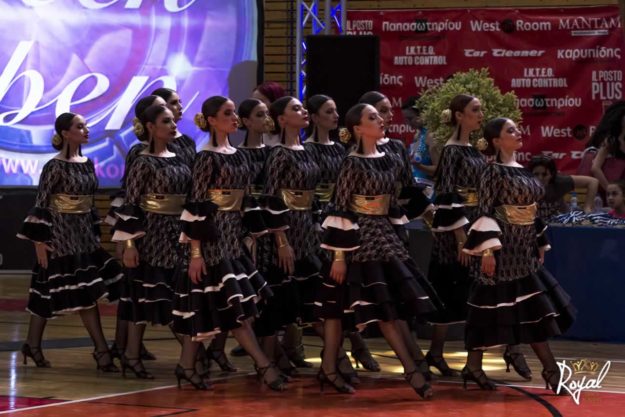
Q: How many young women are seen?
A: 12